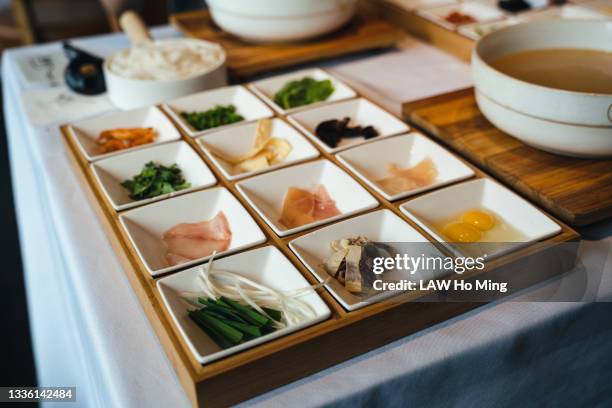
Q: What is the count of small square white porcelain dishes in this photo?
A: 12